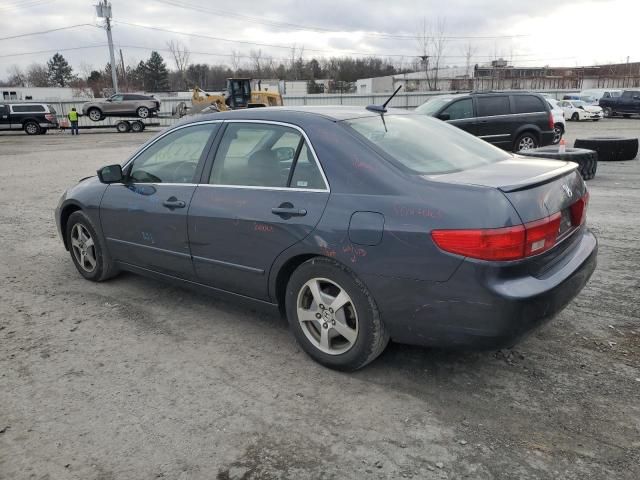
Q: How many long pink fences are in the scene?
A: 0